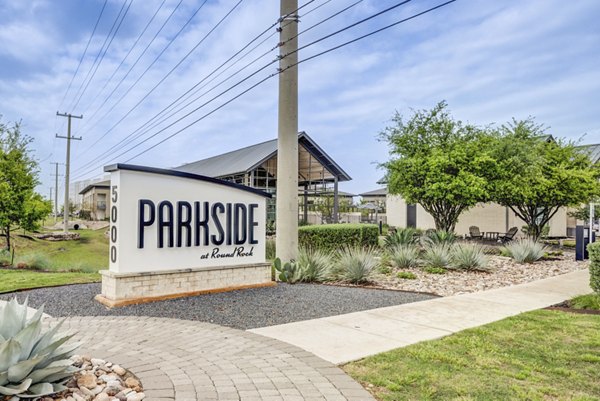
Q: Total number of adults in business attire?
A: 0